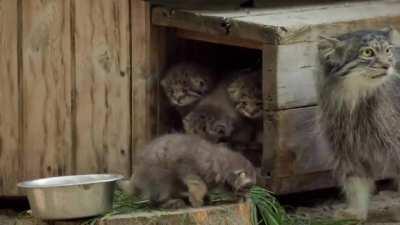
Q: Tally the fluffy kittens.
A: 4